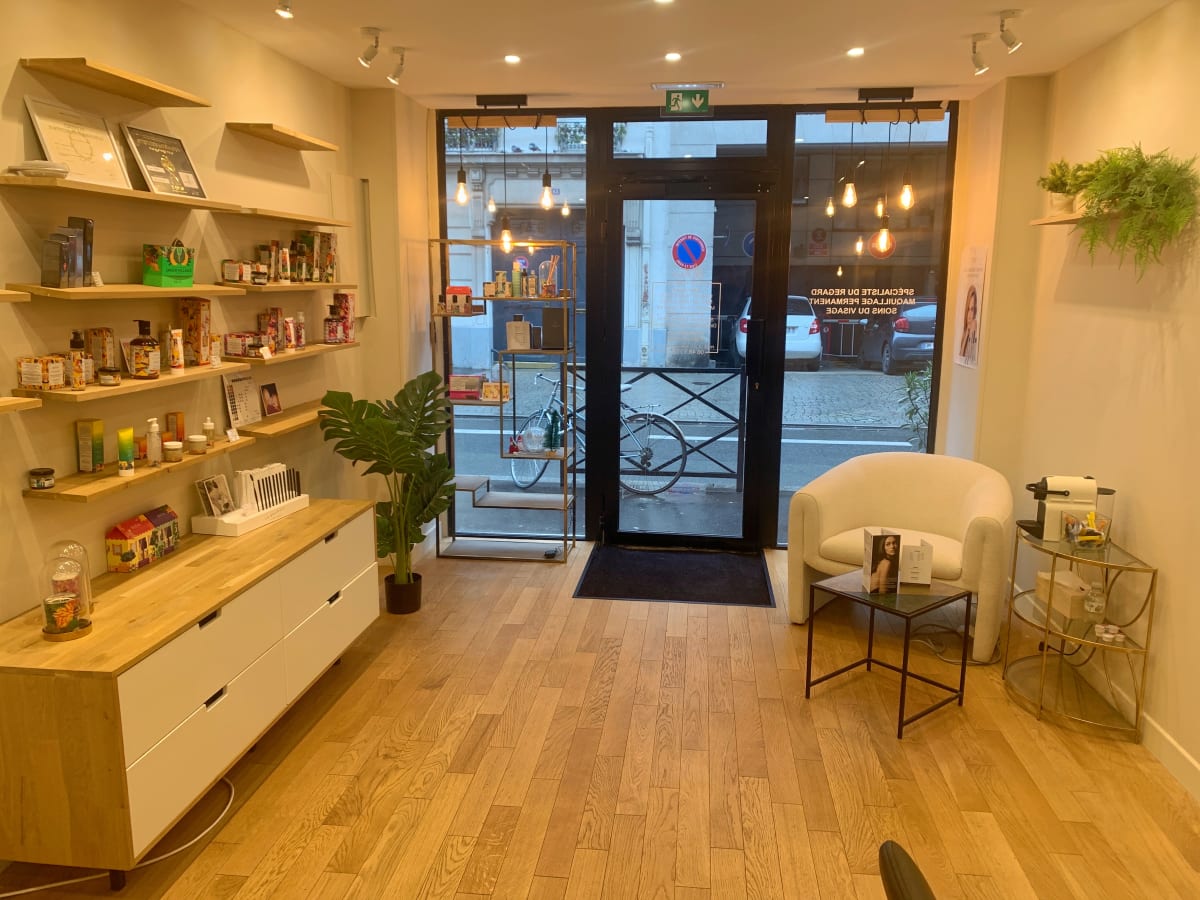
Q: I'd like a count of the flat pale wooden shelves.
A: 13